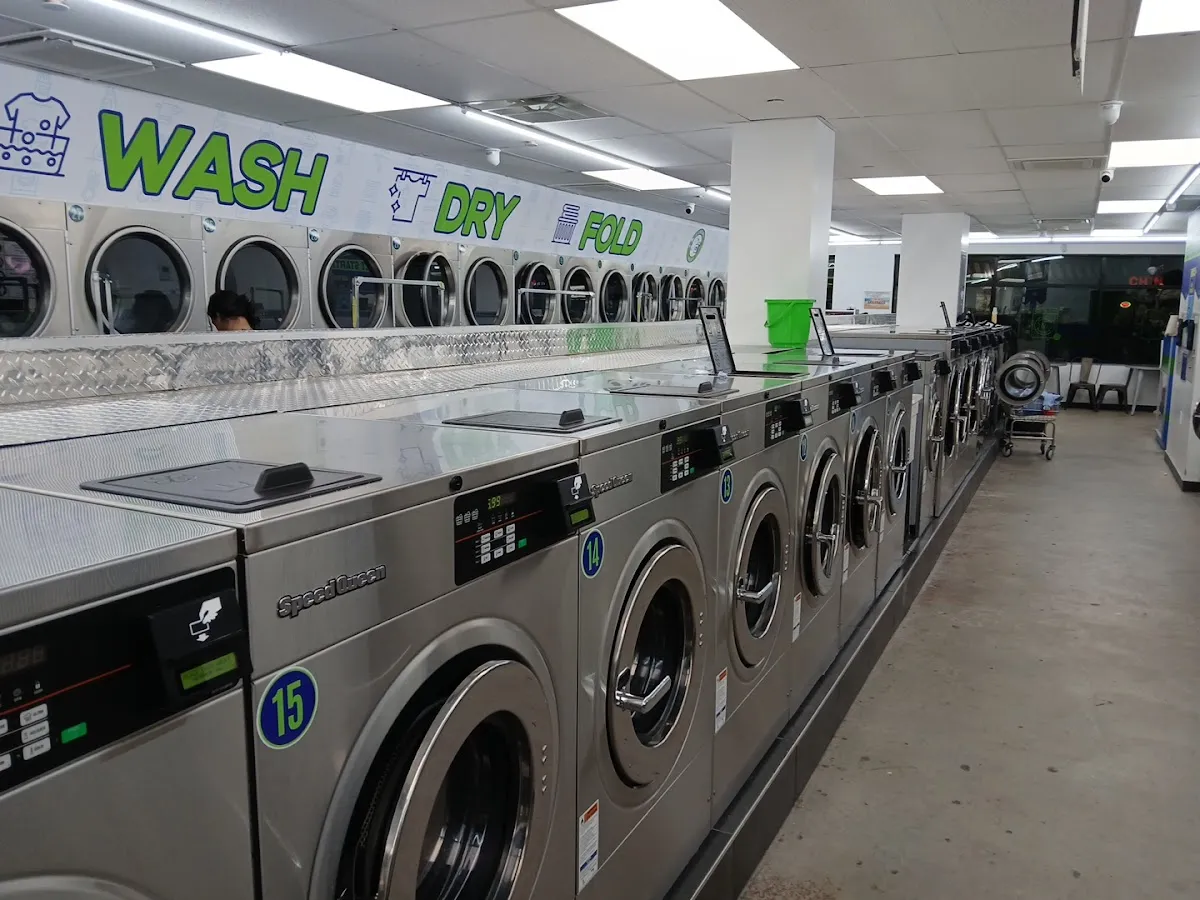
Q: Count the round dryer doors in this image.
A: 13